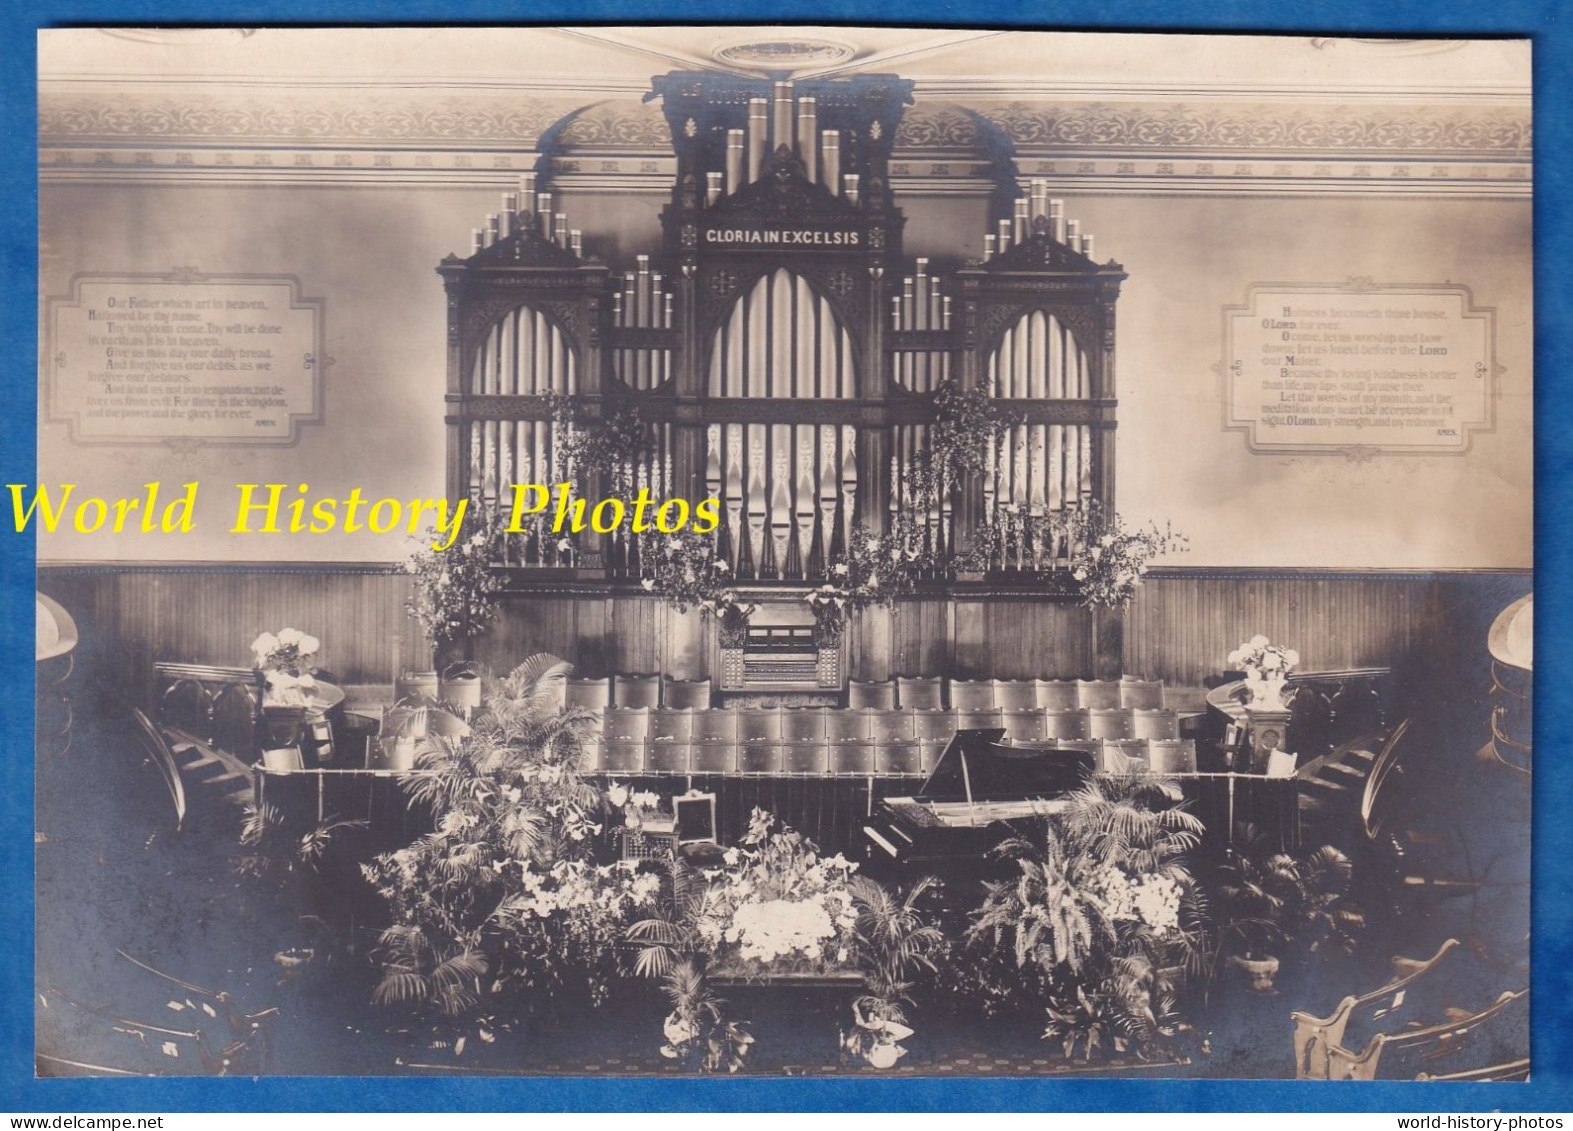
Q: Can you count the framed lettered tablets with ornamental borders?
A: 2